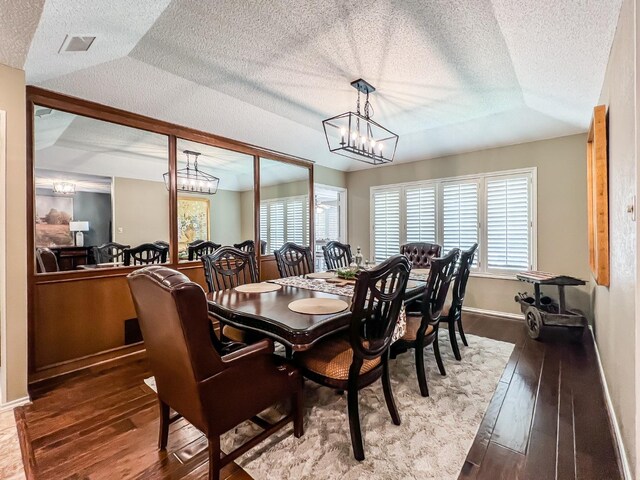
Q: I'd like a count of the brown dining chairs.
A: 2